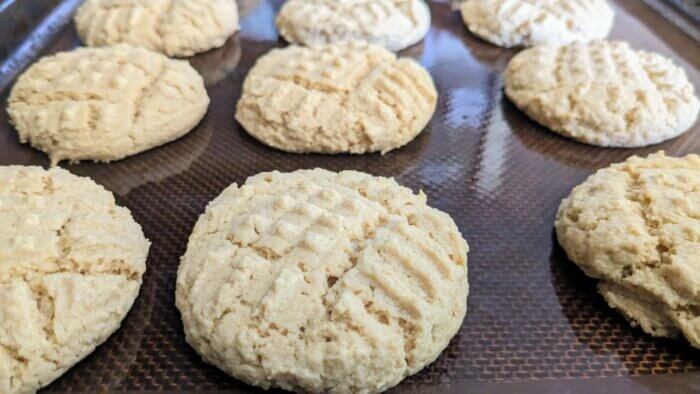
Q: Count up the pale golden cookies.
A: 9